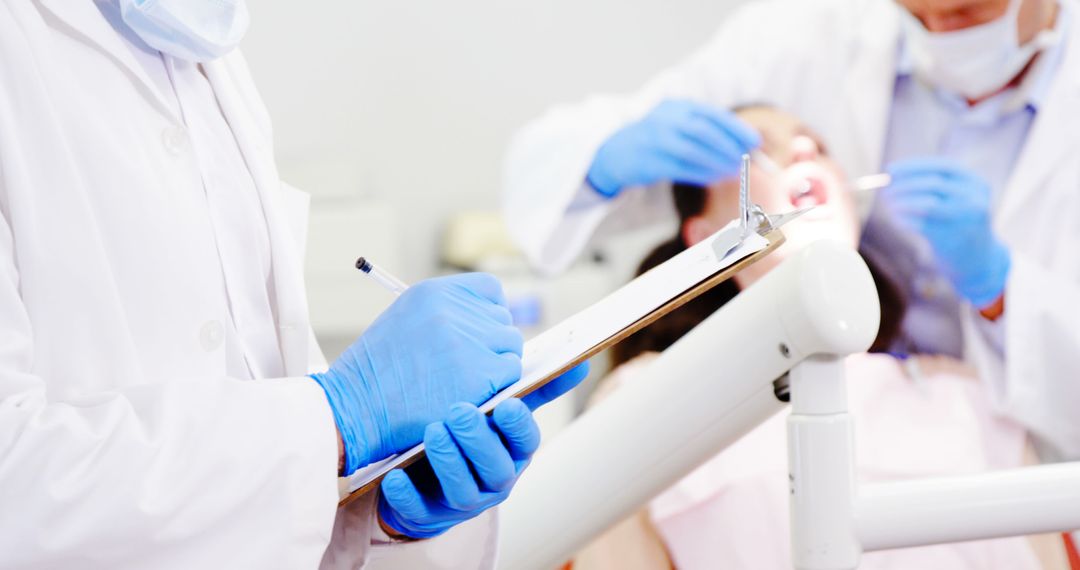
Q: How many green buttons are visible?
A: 0